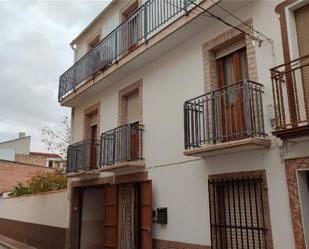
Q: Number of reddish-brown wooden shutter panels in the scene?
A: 2